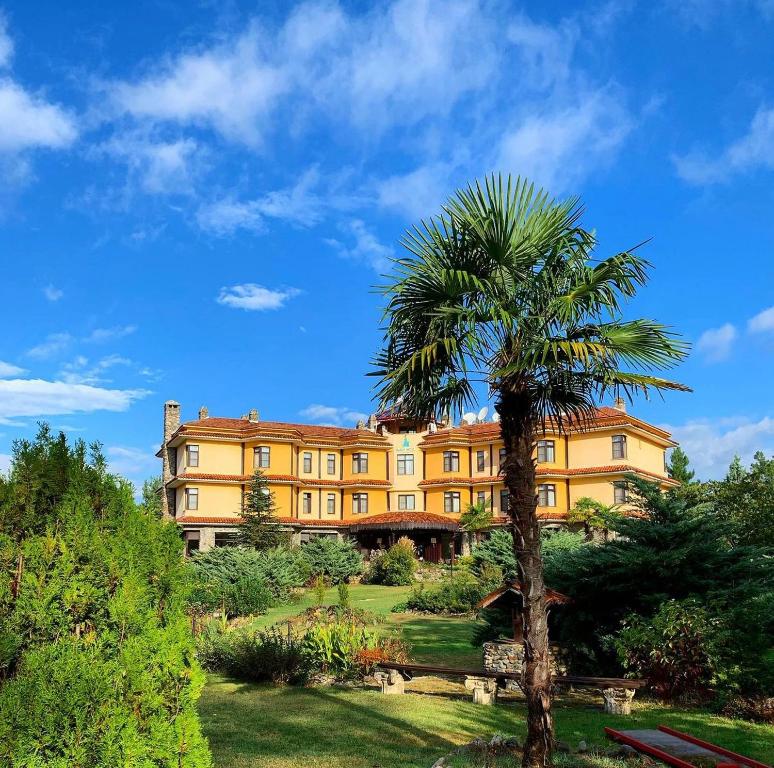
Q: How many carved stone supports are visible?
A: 3